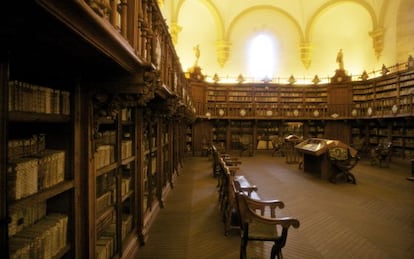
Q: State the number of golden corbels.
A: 4